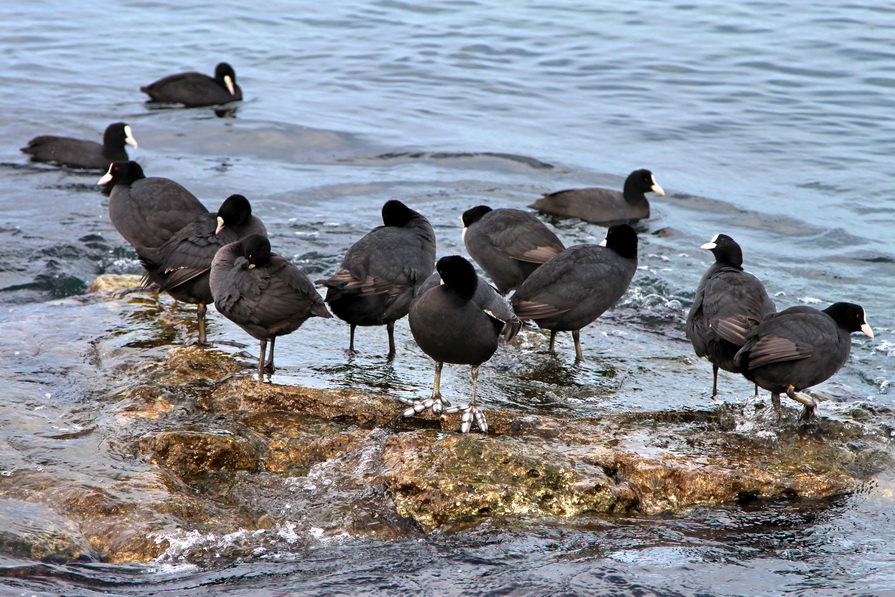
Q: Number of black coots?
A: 12